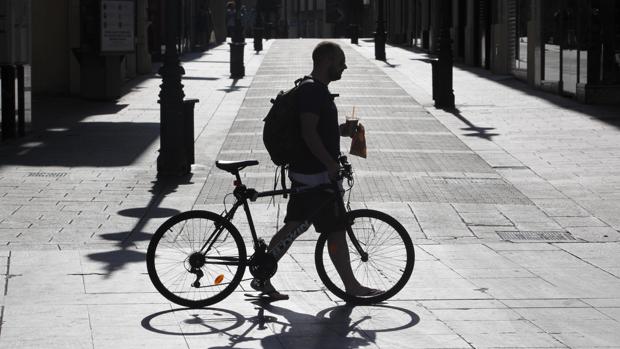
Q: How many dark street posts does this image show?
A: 6